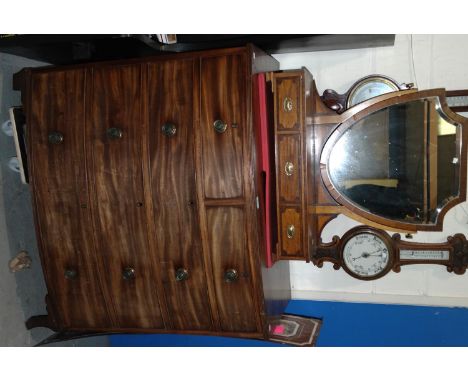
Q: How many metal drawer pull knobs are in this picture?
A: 11